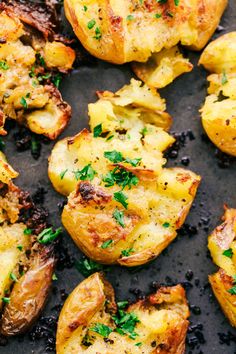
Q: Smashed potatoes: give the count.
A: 7